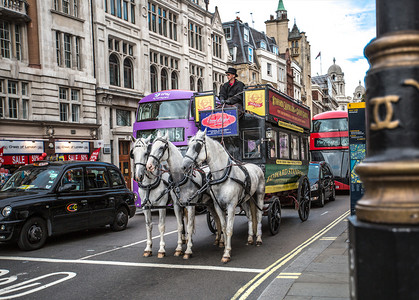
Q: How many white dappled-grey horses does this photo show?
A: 3